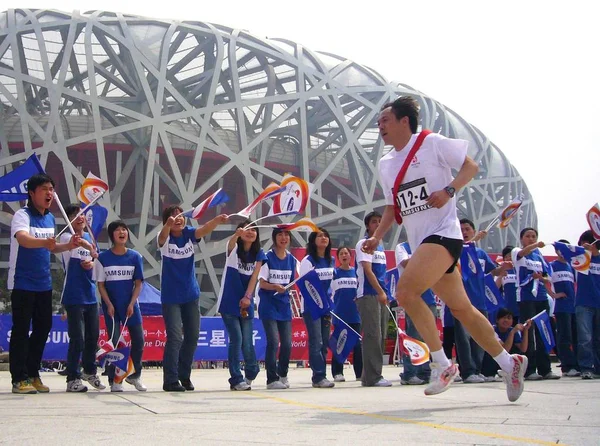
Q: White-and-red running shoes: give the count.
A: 2